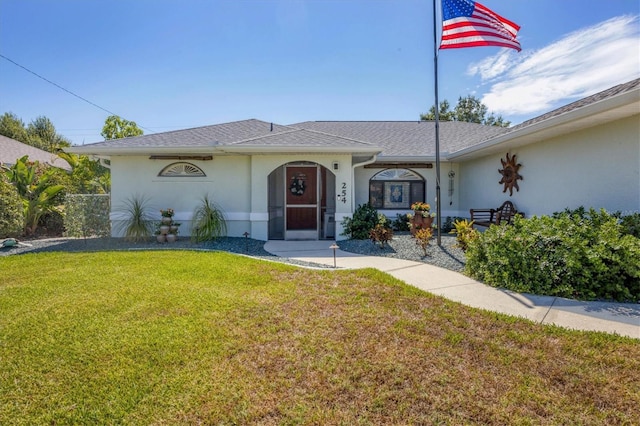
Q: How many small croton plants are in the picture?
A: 3